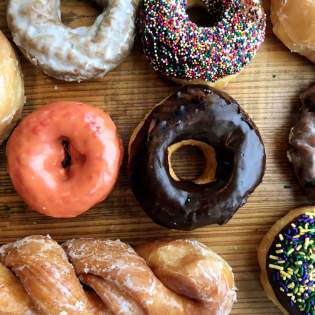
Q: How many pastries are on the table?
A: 9